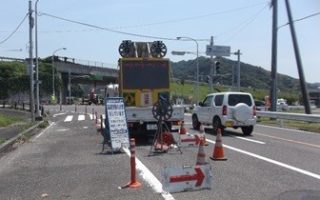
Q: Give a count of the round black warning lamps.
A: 3